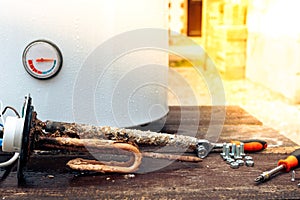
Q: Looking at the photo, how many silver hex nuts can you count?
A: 5